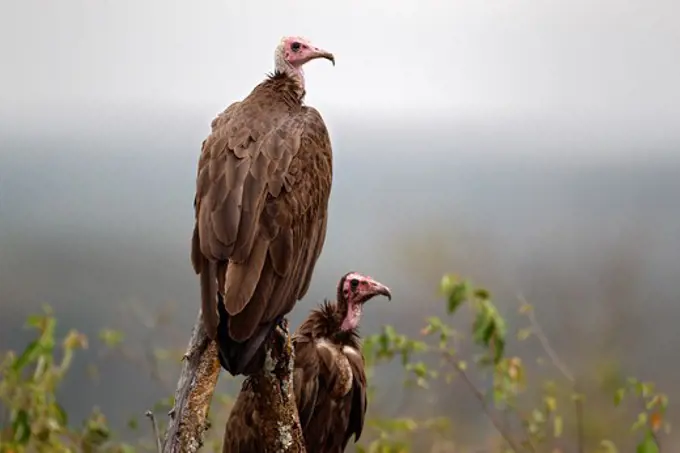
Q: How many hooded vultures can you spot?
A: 2